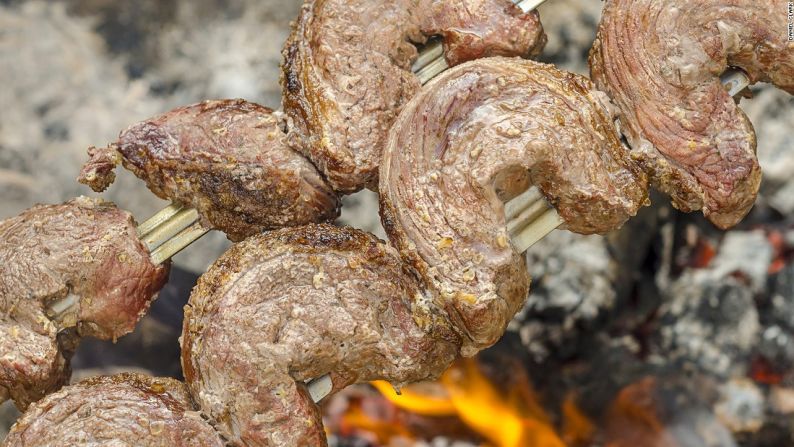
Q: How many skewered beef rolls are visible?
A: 7